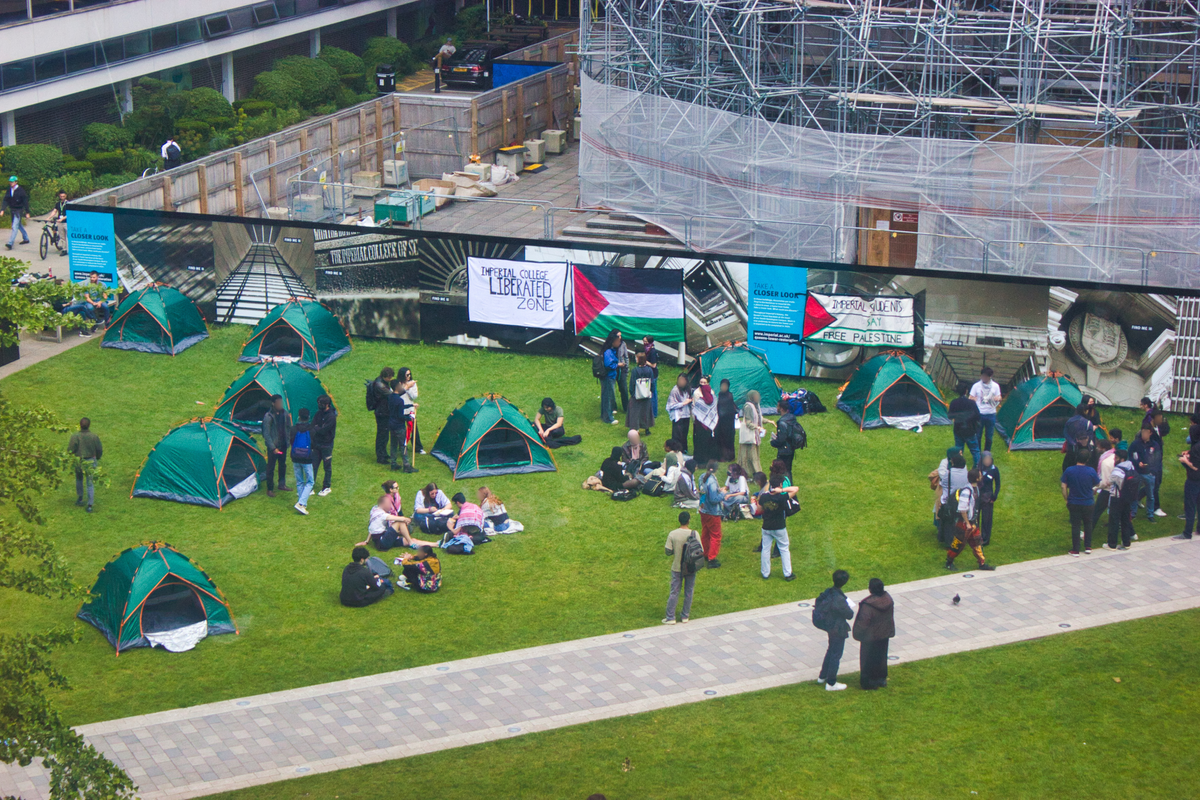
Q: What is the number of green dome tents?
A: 9